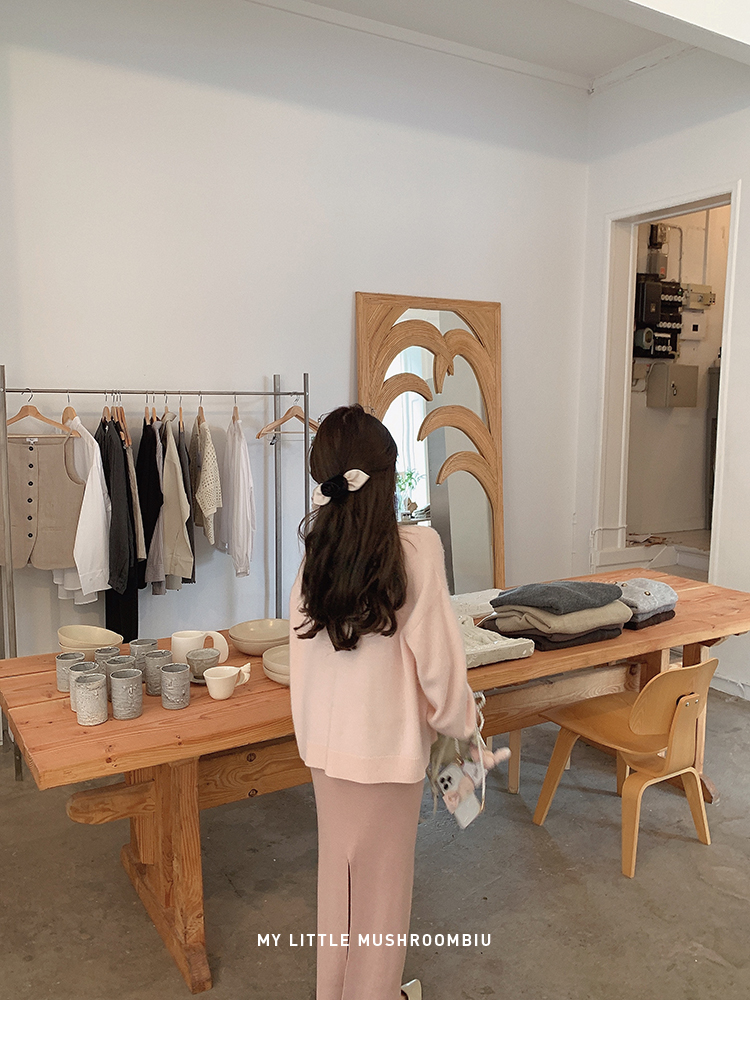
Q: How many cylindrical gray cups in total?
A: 9